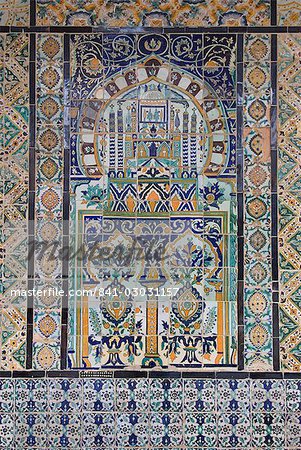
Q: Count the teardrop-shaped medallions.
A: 2